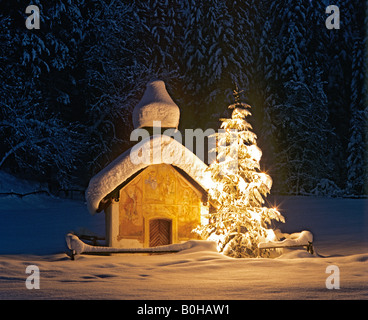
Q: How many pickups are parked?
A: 0